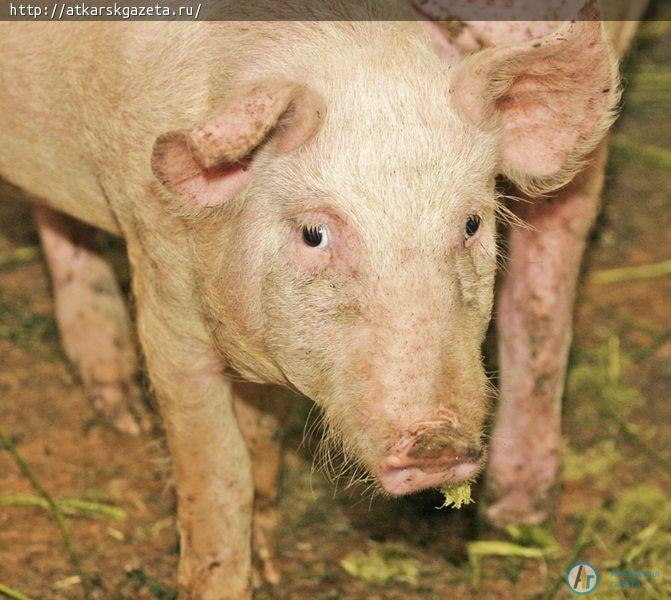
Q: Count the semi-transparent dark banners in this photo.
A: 1